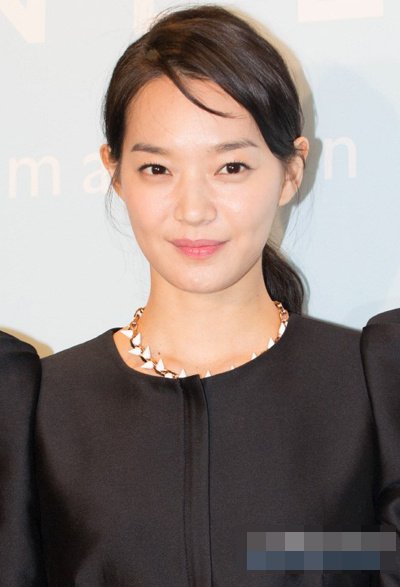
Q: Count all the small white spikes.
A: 13